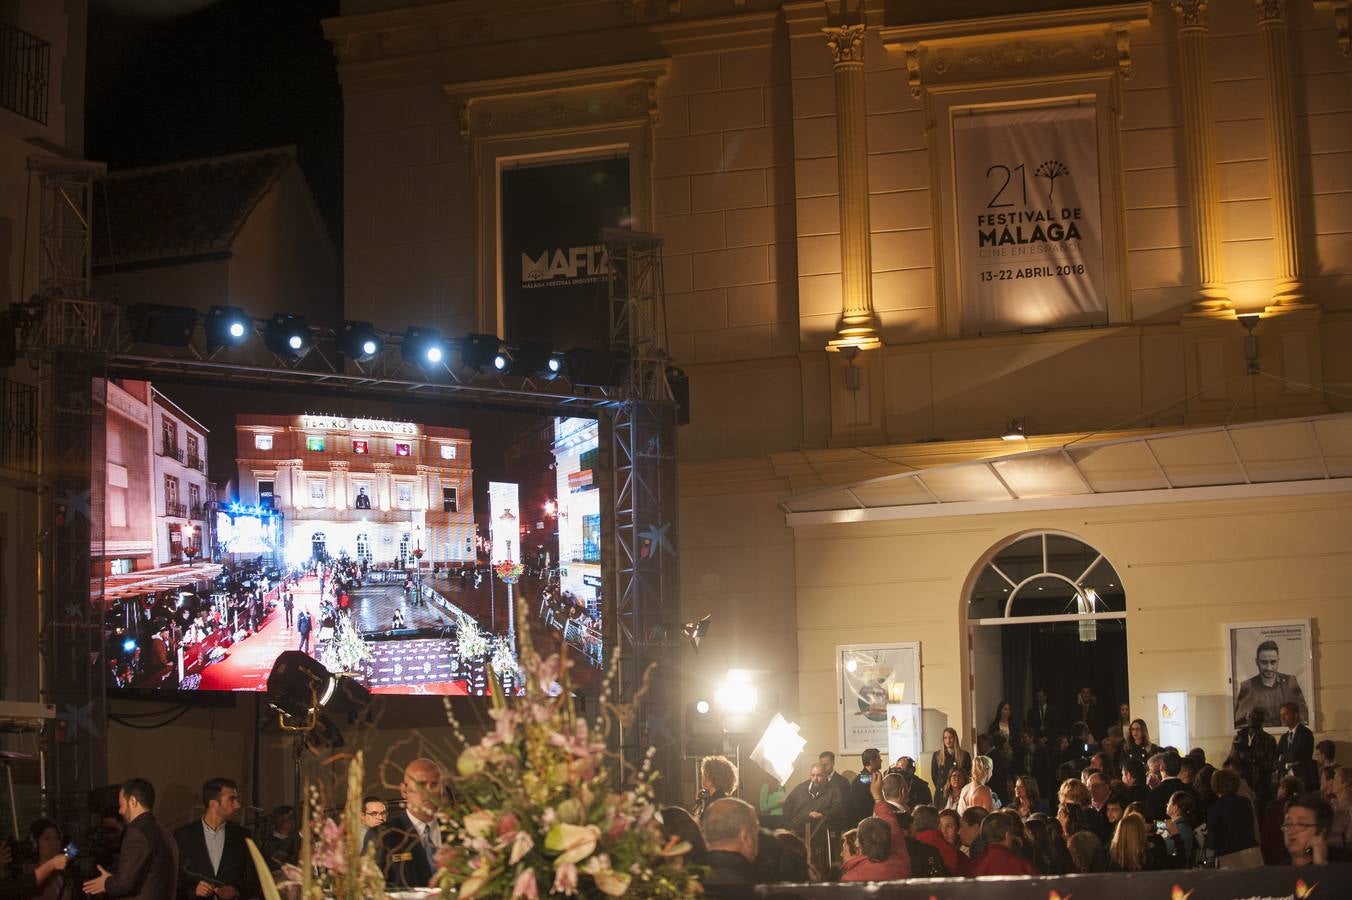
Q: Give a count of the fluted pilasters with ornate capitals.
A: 3